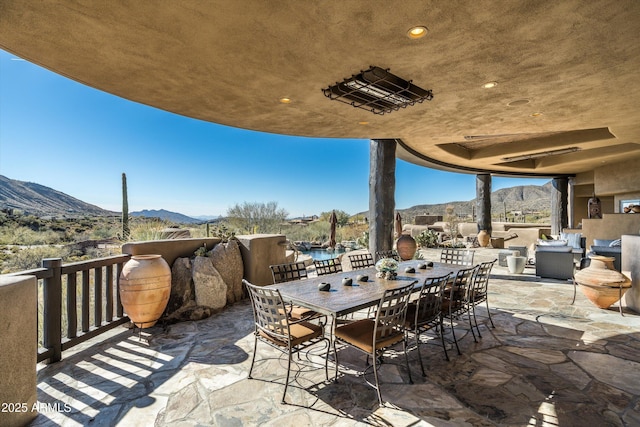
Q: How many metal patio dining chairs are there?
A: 10